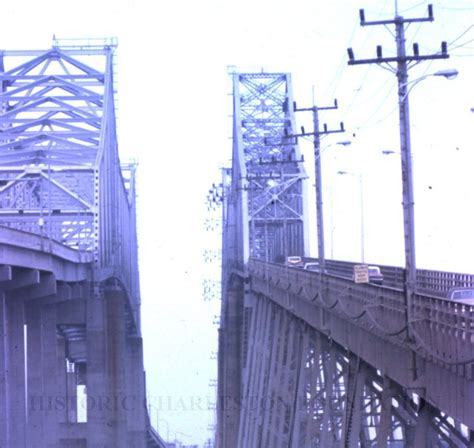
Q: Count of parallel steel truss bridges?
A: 2